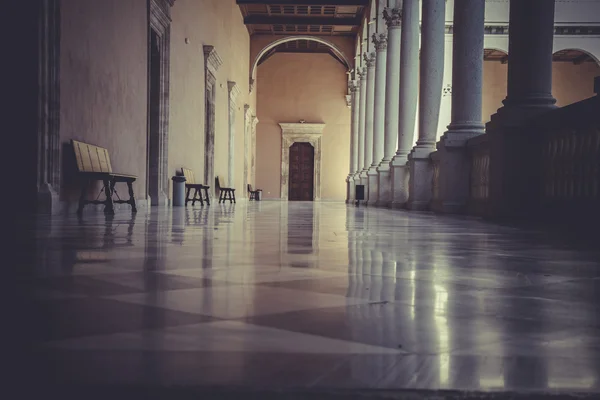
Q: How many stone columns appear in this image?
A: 9